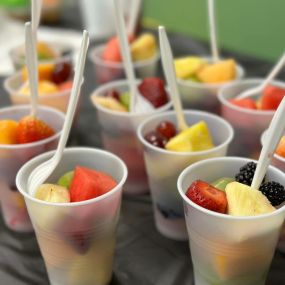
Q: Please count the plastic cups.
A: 11